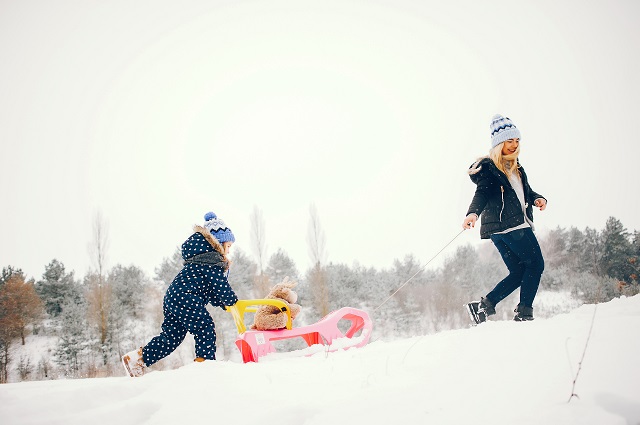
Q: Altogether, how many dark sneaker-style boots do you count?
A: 2